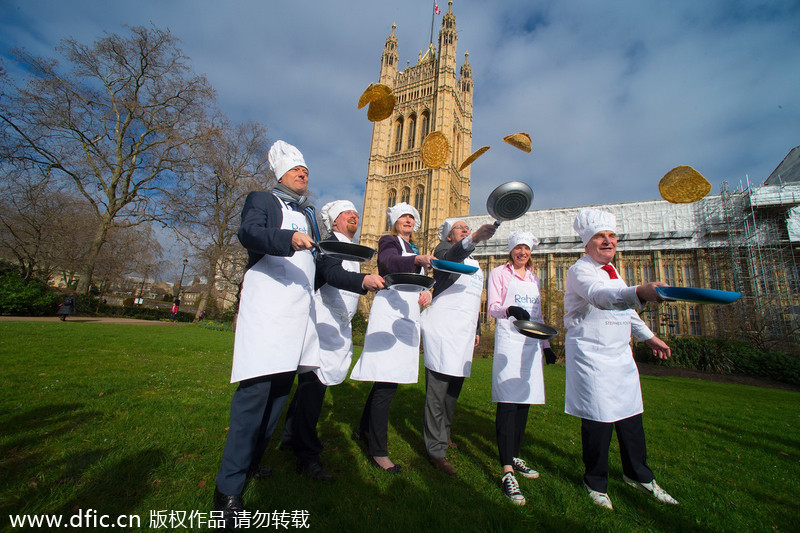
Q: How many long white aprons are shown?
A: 6